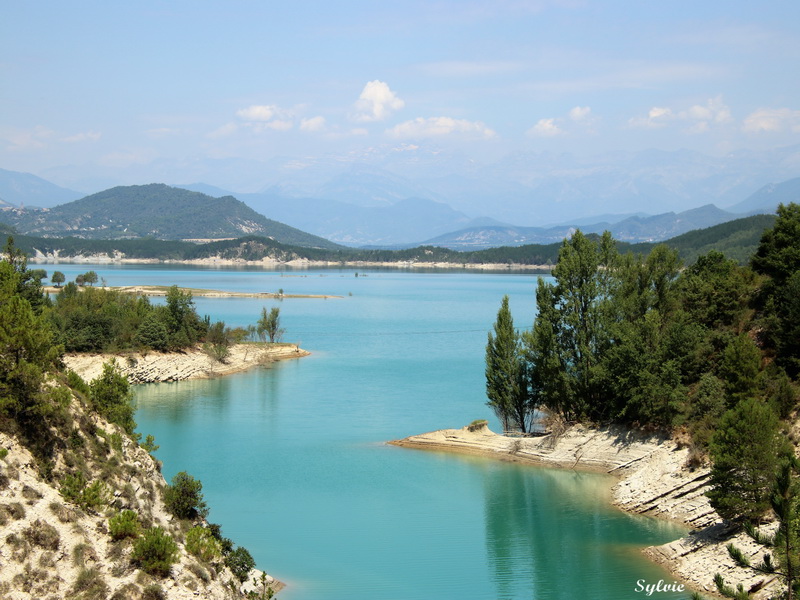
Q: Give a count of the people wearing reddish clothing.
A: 0